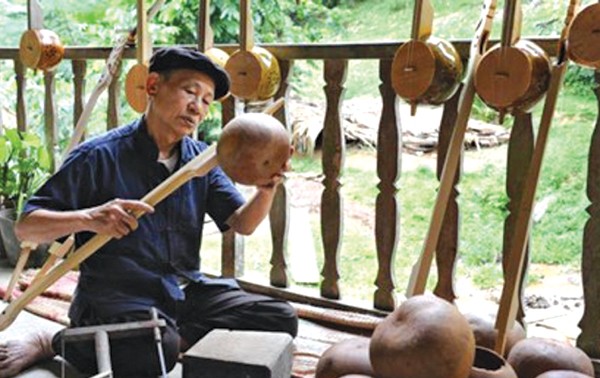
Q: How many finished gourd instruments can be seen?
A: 7